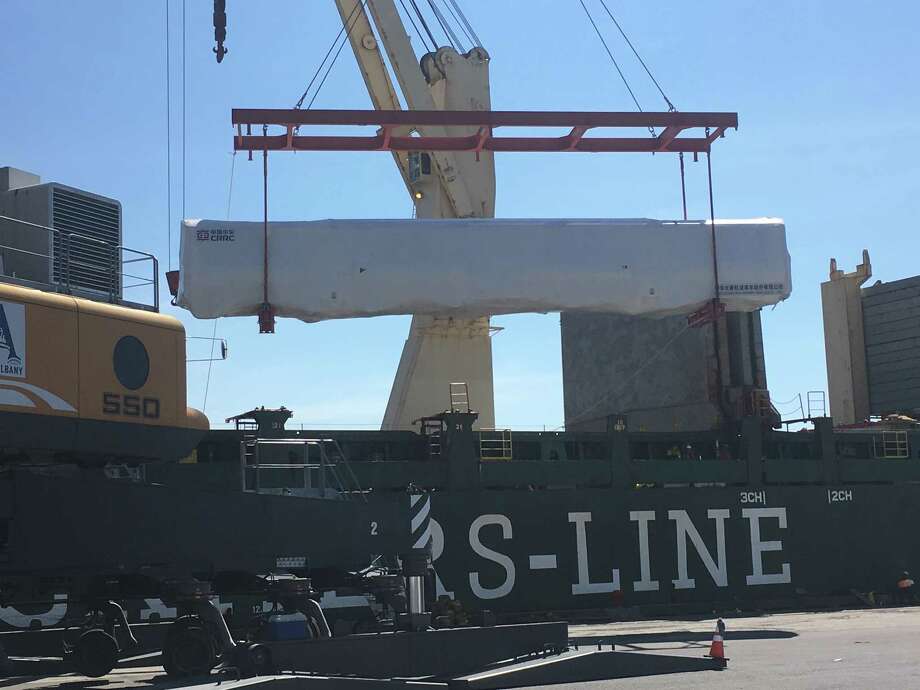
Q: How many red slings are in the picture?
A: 3